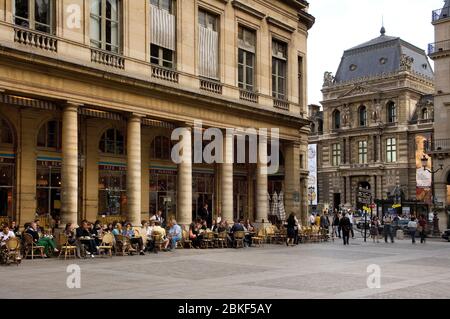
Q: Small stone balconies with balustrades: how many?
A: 6